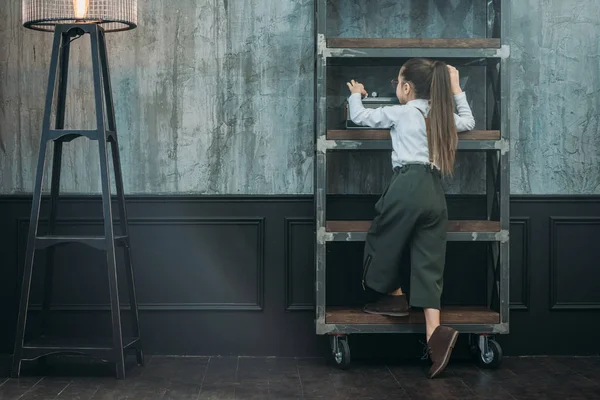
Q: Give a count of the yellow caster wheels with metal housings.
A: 0